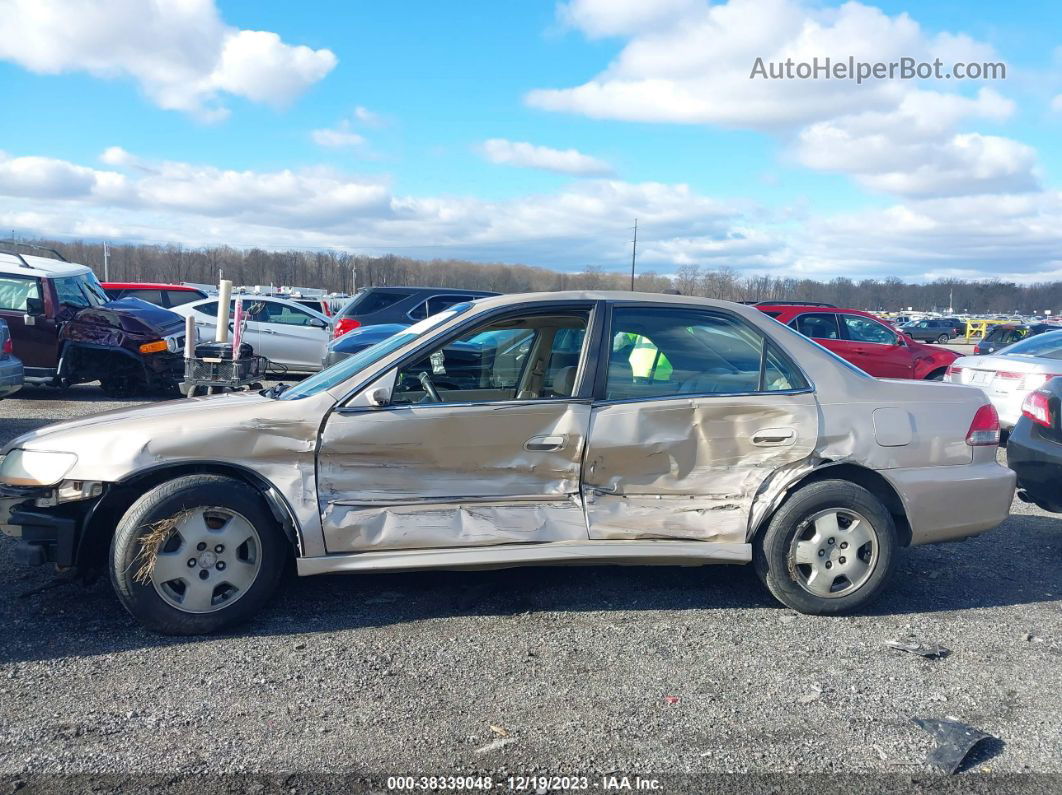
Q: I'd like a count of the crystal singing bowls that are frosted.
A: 0